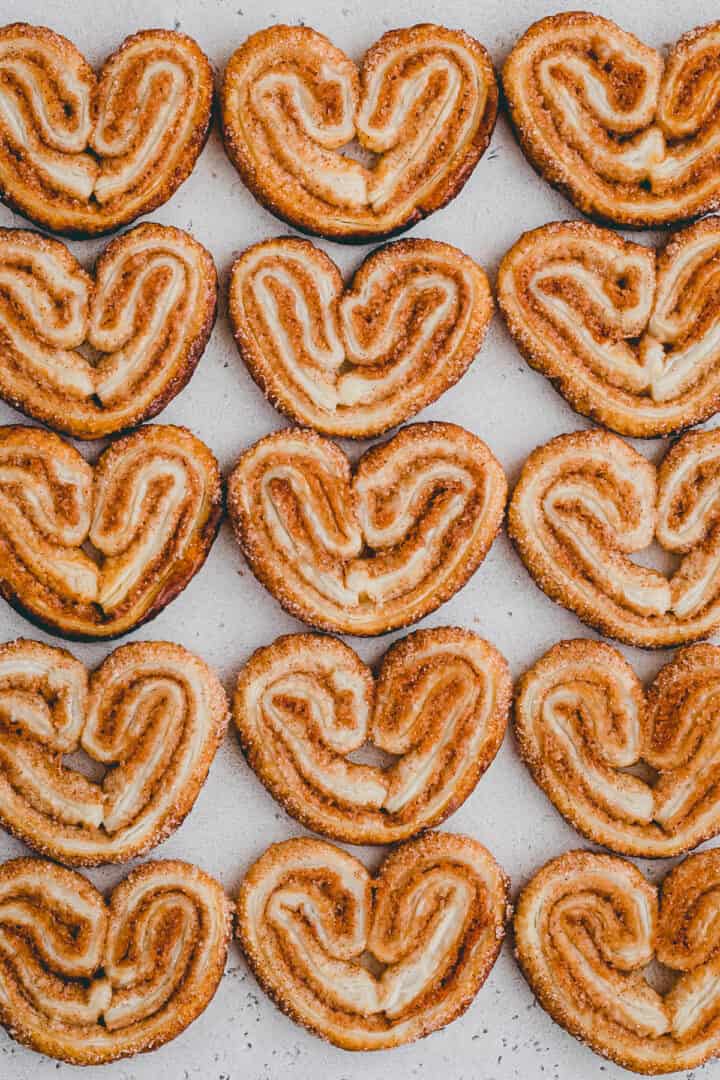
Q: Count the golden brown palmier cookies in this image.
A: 15